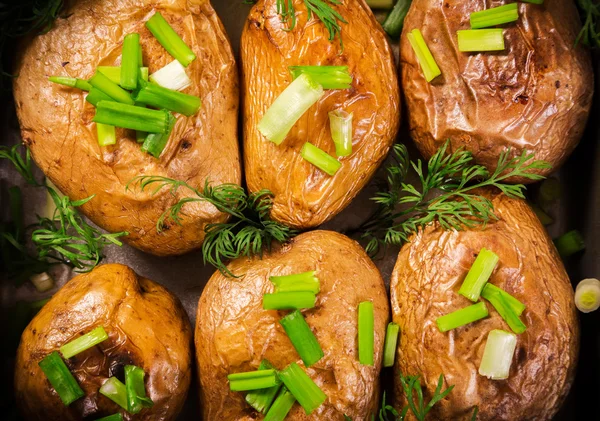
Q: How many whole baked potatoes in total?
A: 6